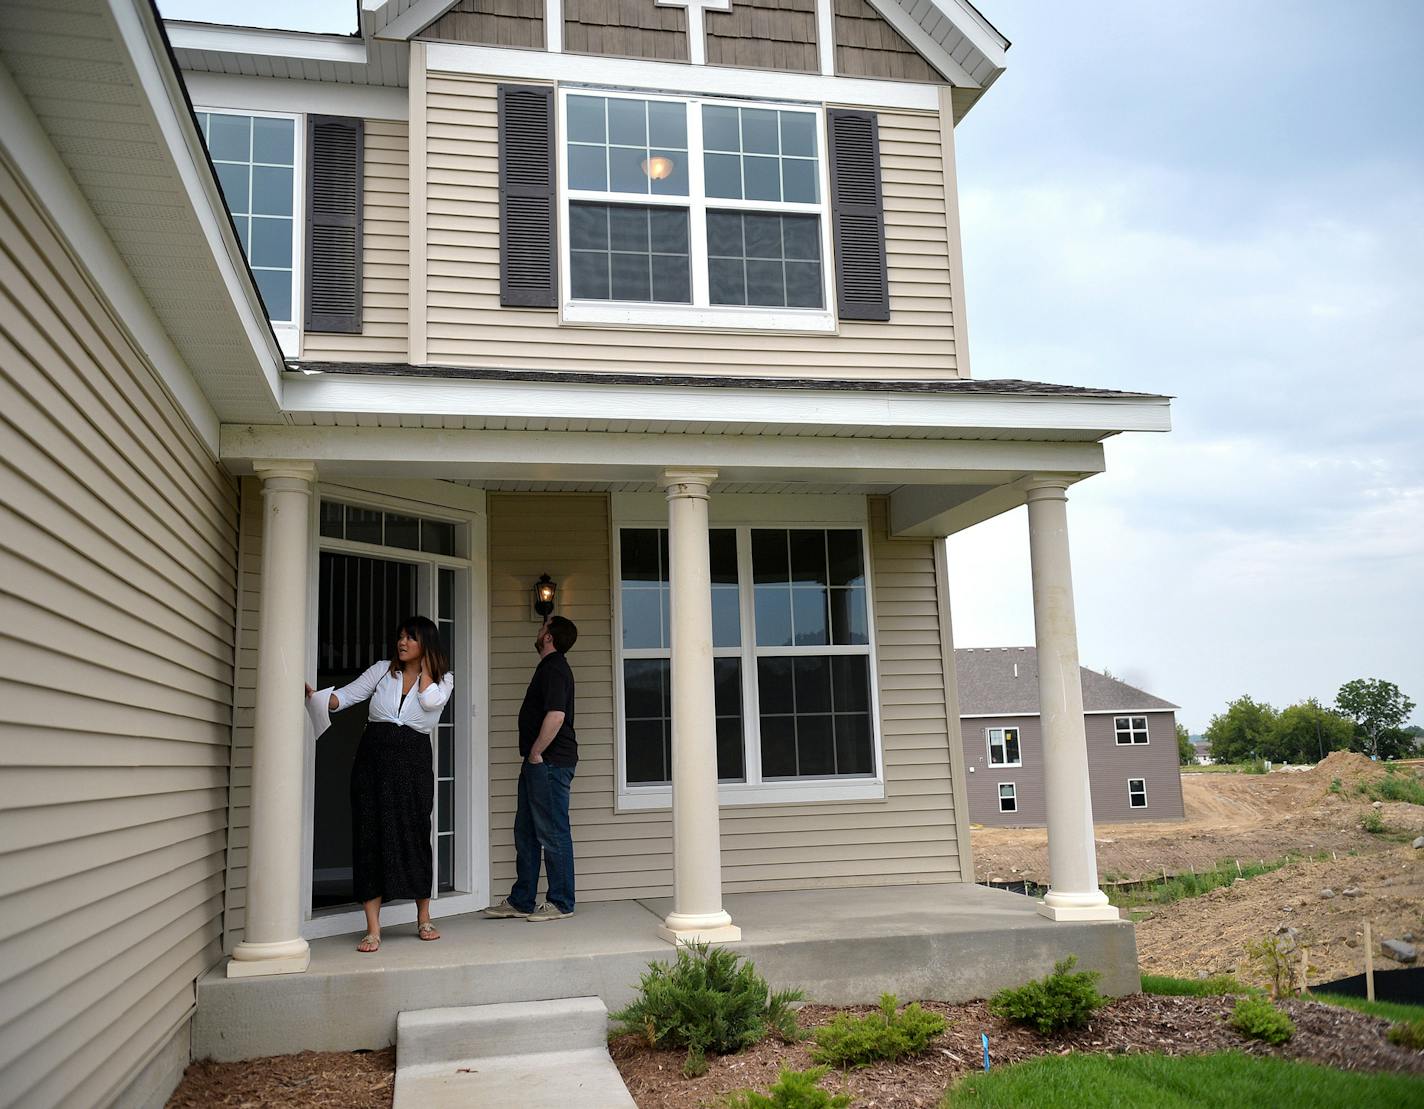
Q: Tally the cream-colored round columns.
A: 3